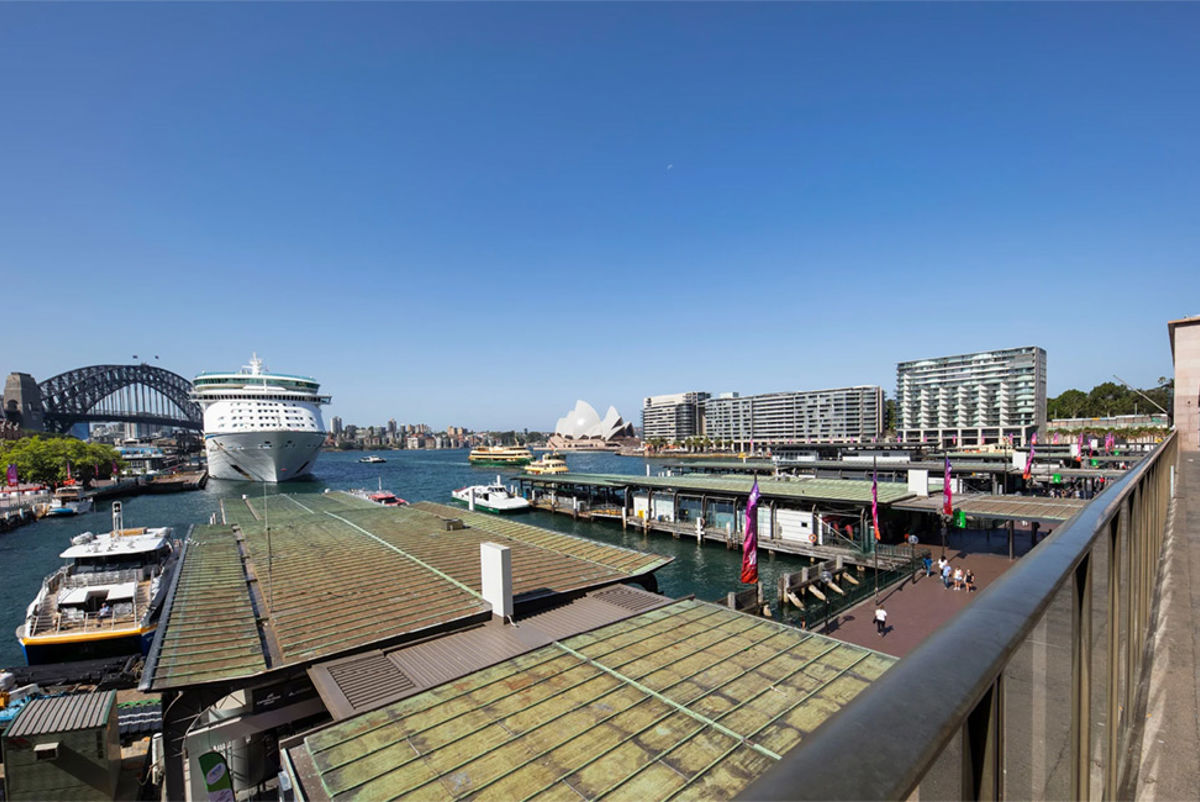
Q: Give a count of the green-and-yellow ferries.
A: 2